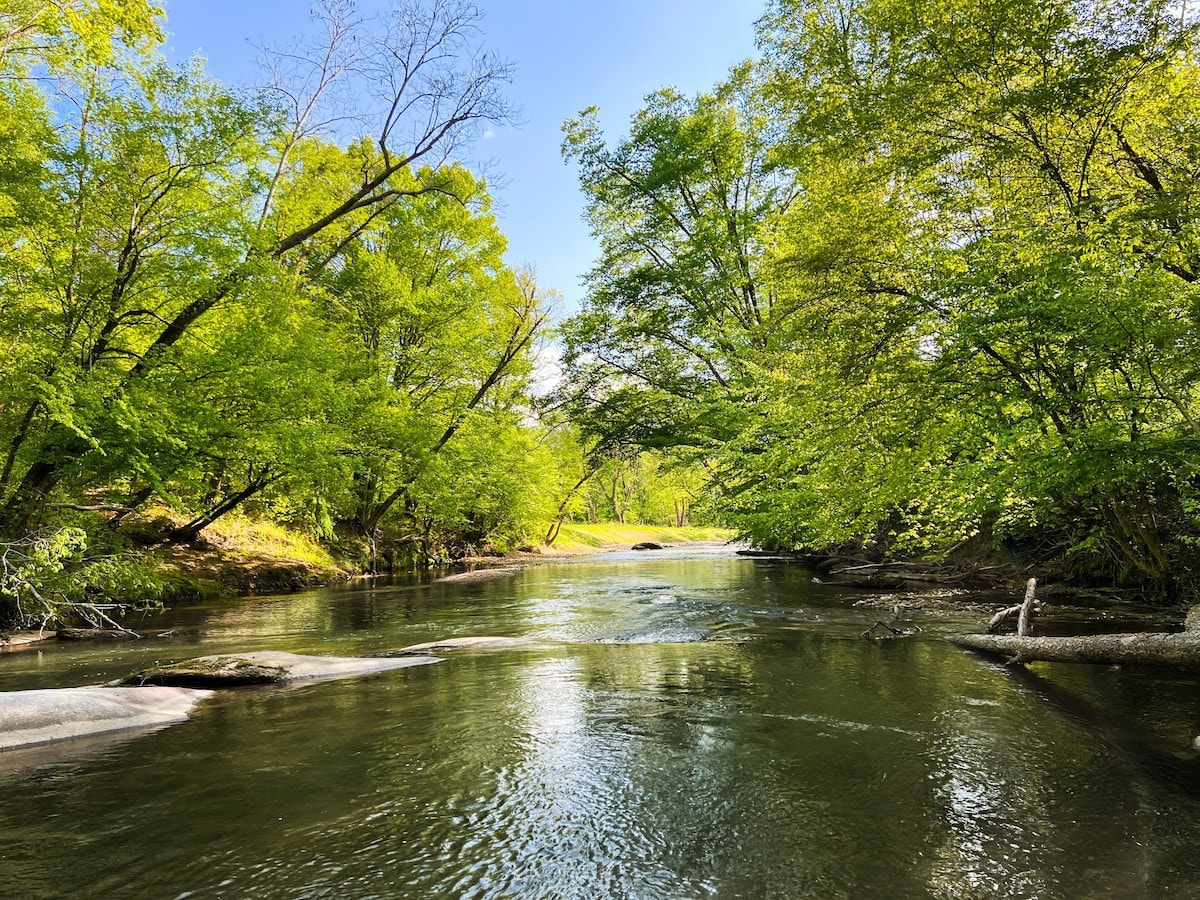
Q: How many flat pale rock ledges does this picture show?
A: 3